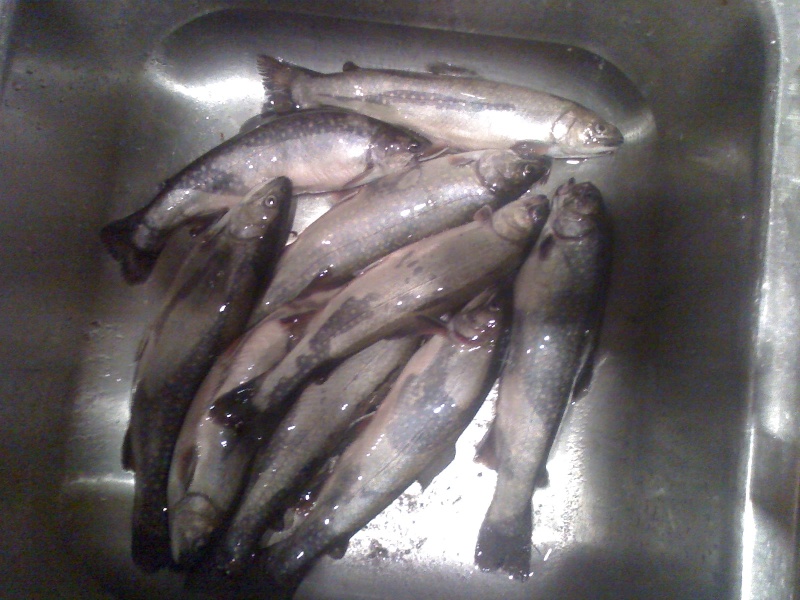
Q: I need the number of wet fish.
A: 9